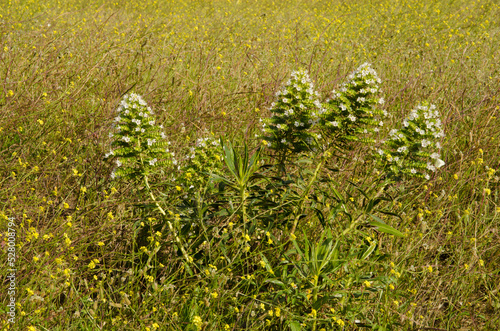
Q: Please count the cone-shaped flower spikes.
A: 5